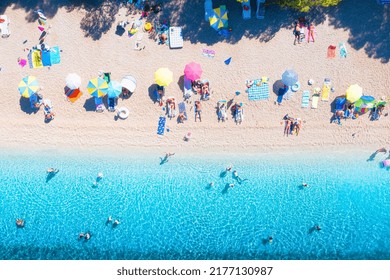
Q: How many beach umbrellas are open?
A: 11